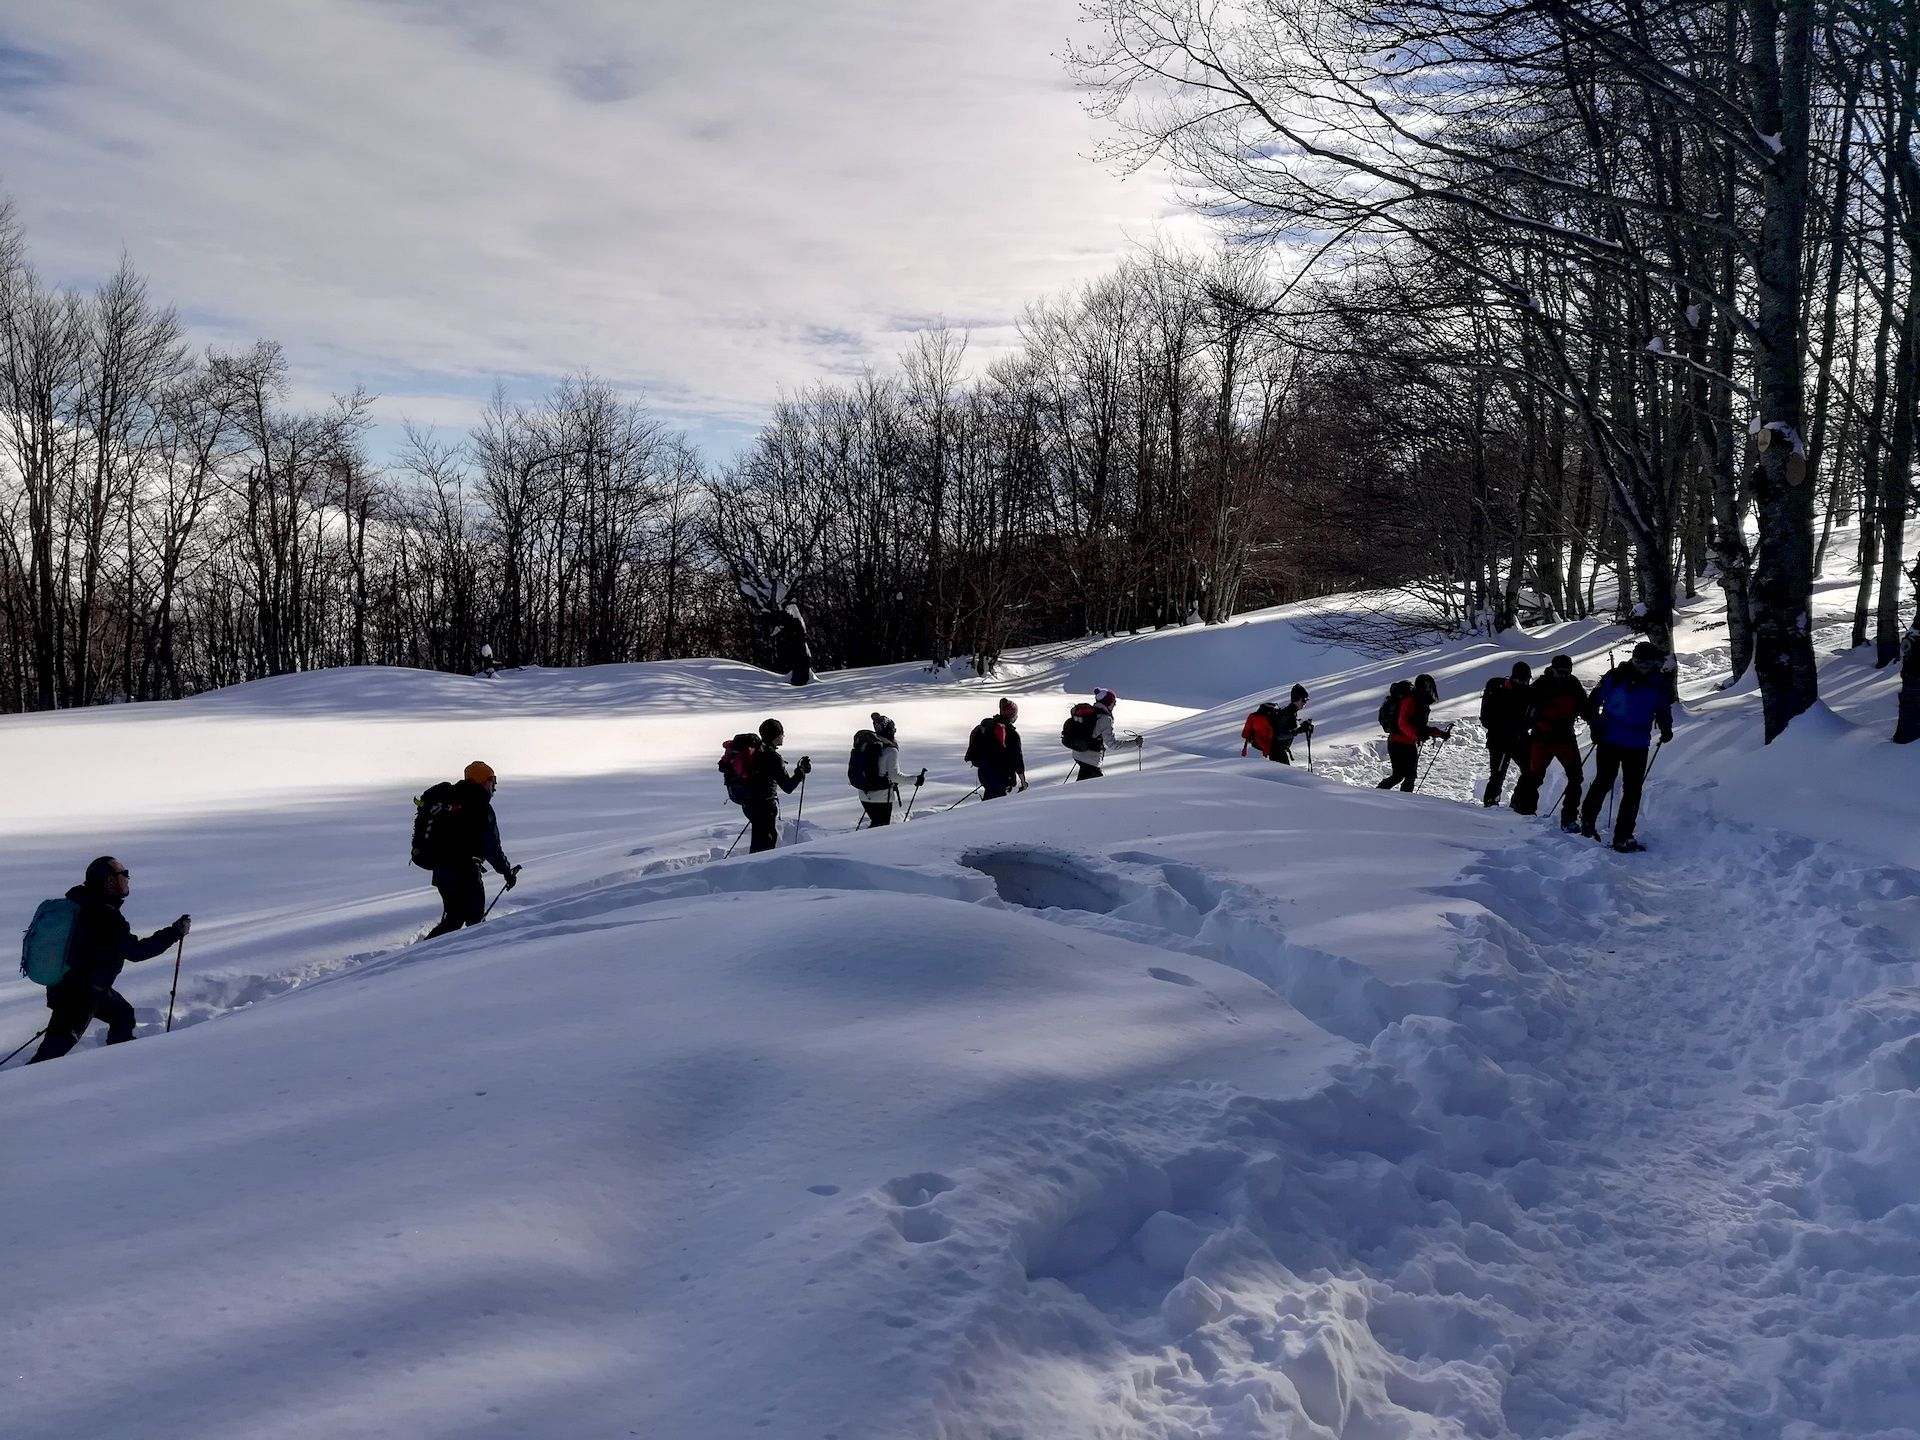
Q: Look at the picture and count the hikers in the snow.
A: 11